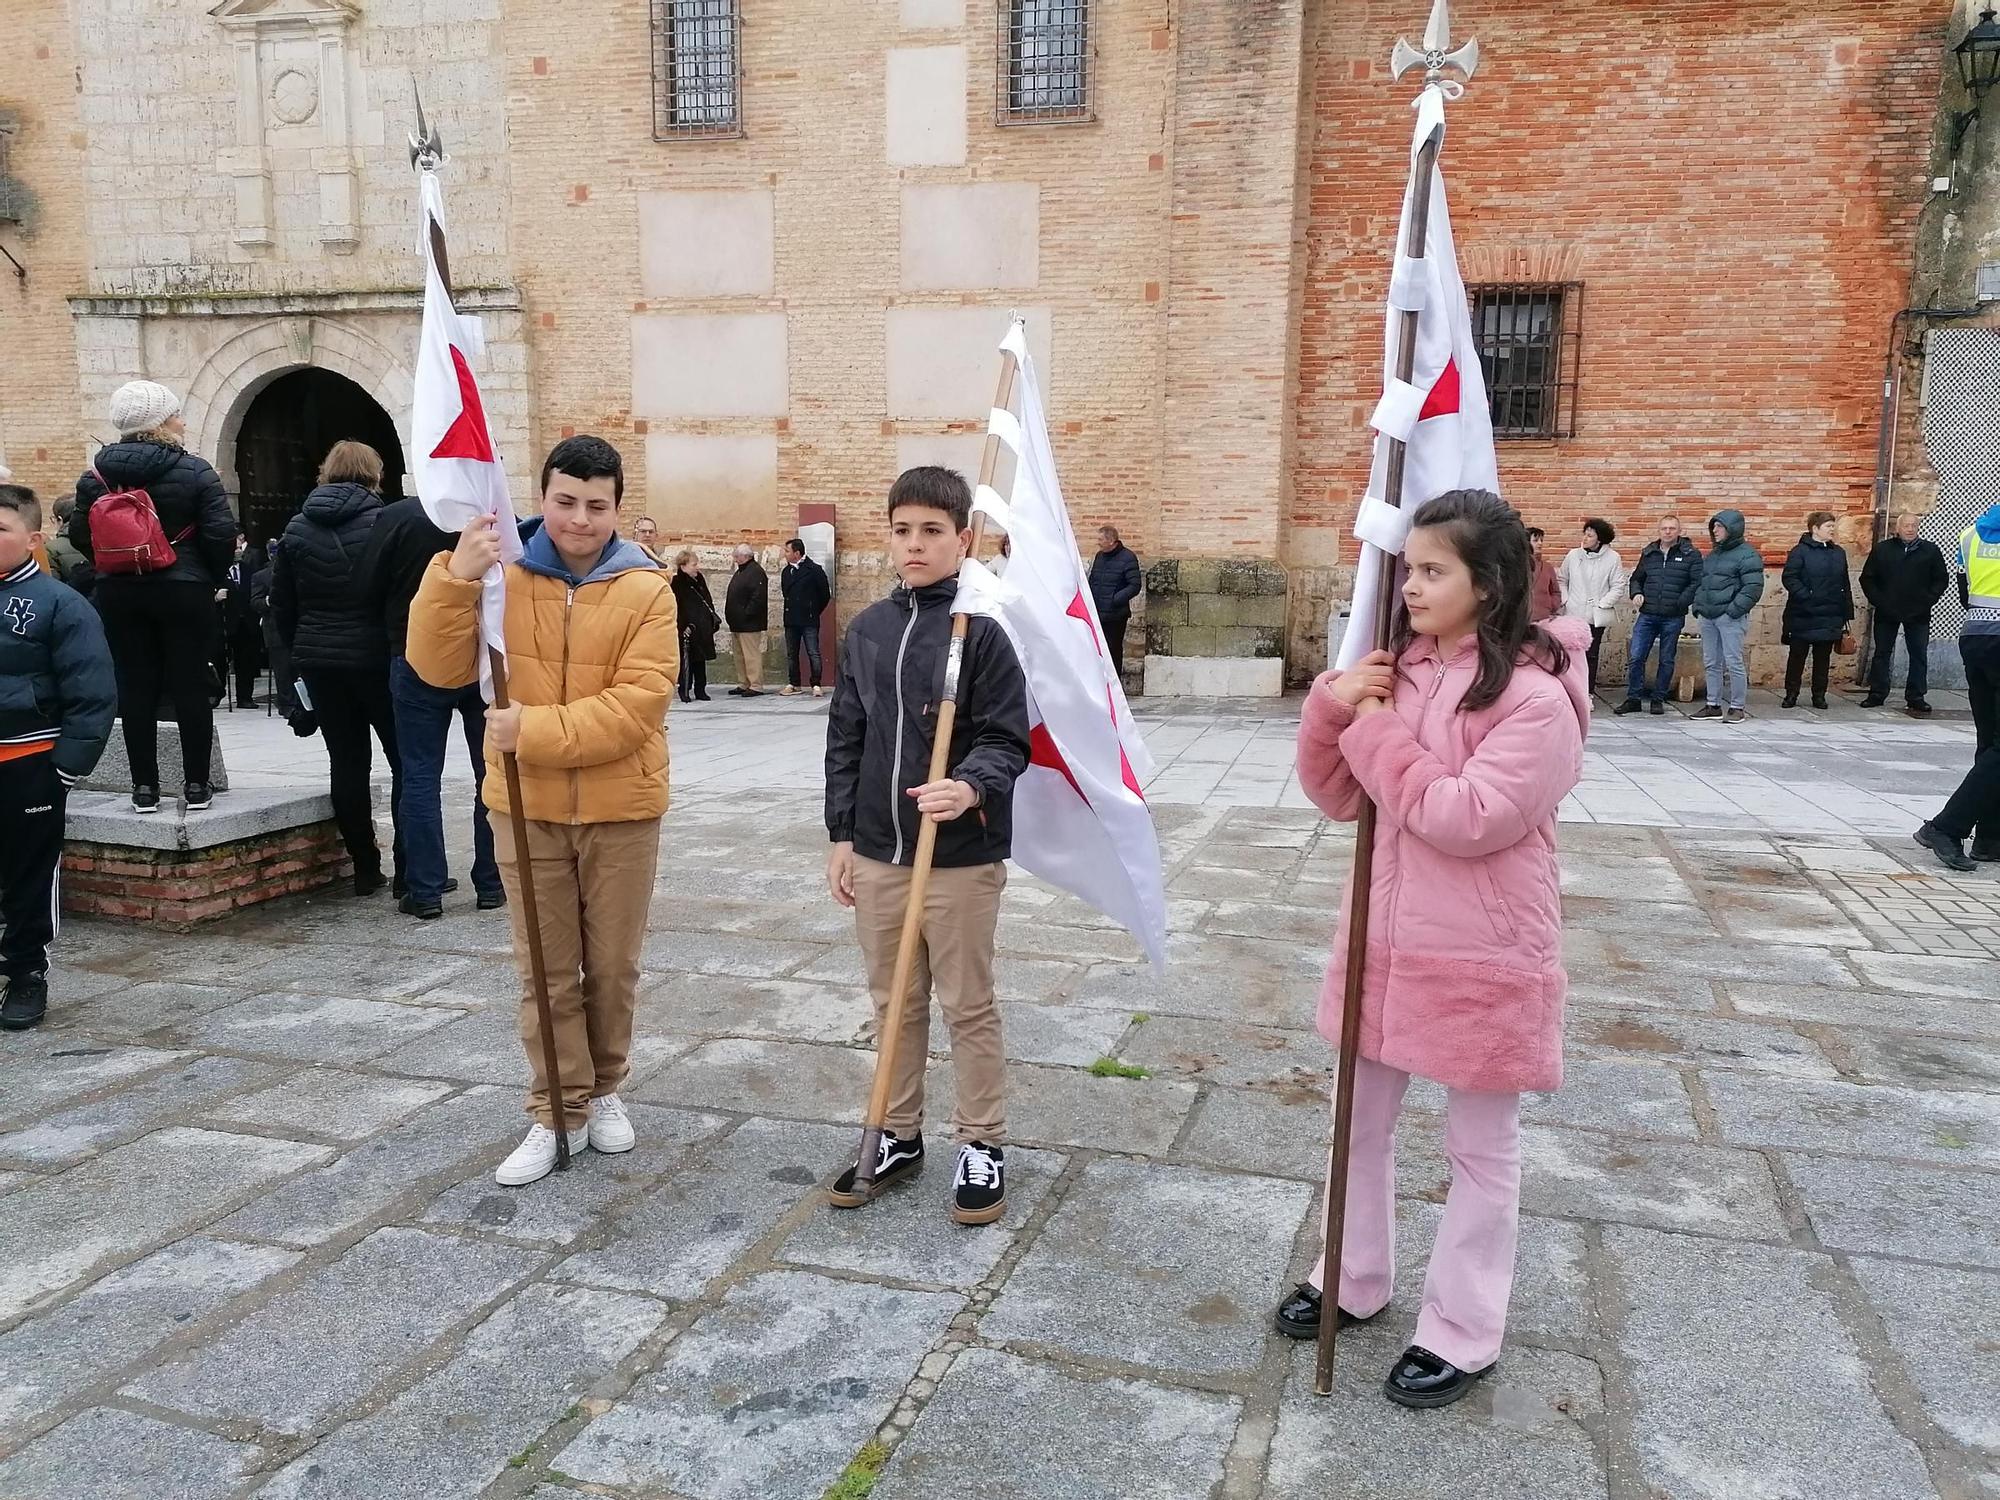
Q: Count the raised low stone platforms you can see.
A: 1